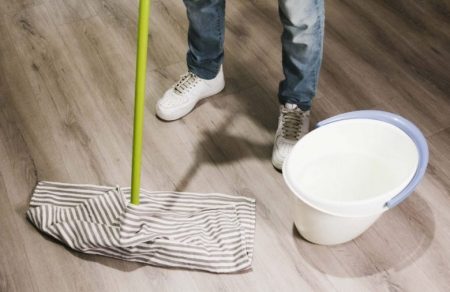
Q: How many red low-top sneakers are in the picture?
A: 0